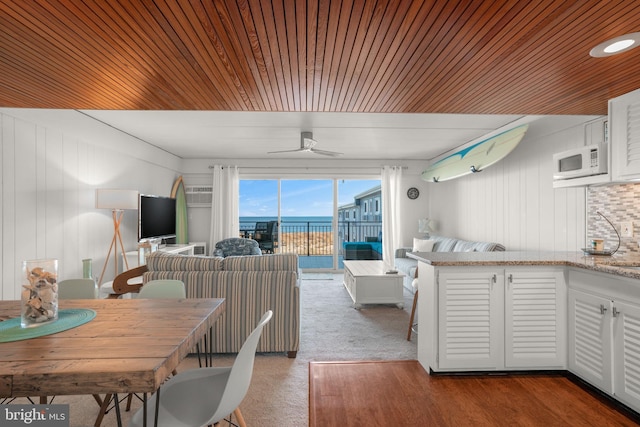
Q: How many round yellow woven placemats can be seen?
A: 0